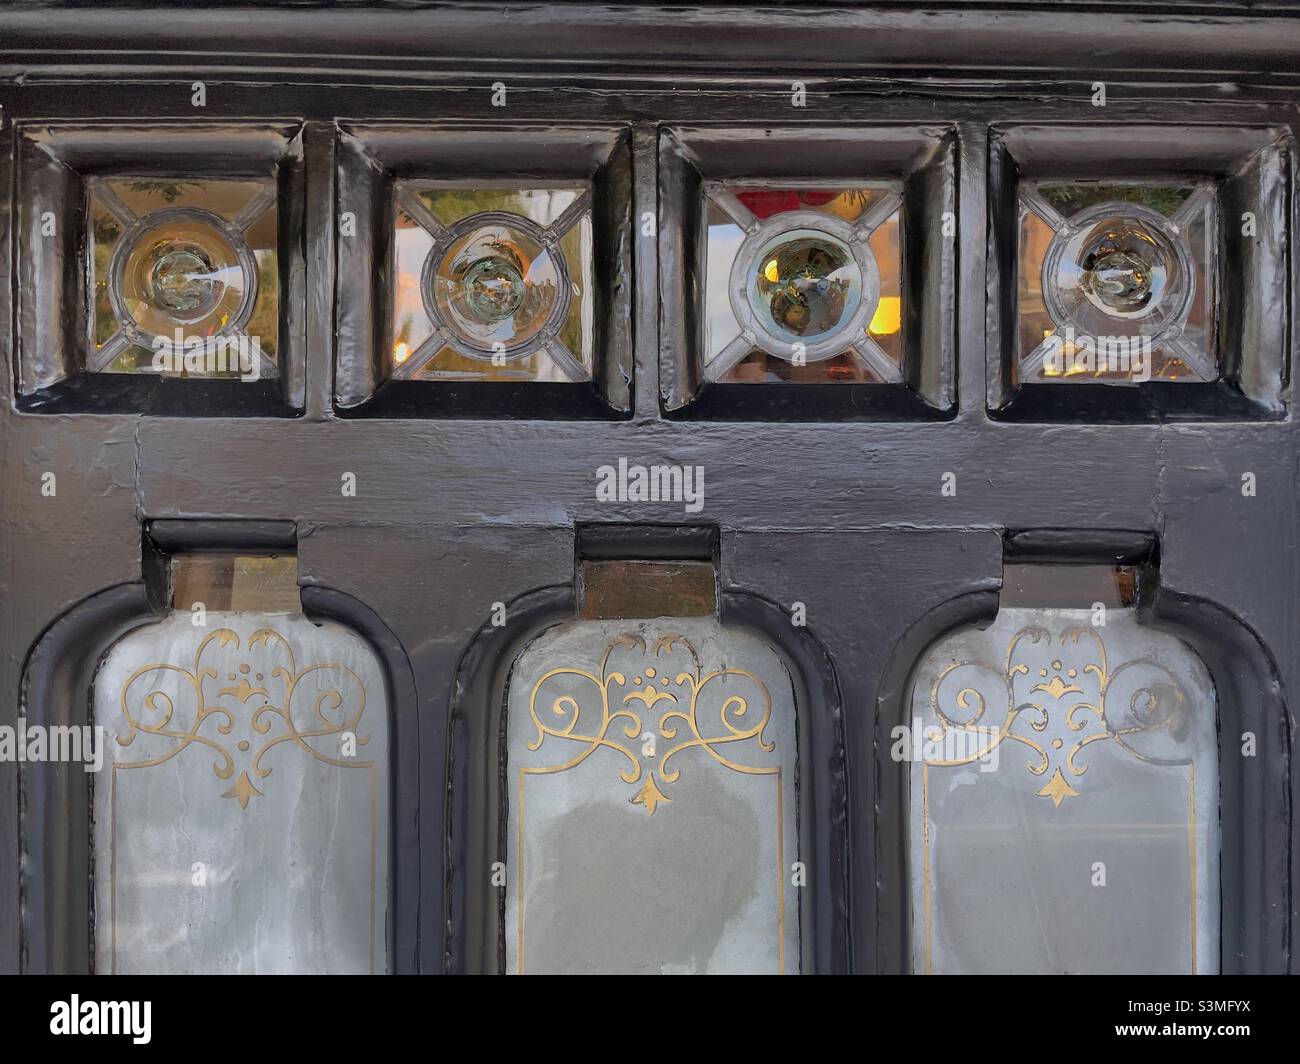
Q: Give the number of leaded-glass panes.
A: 4